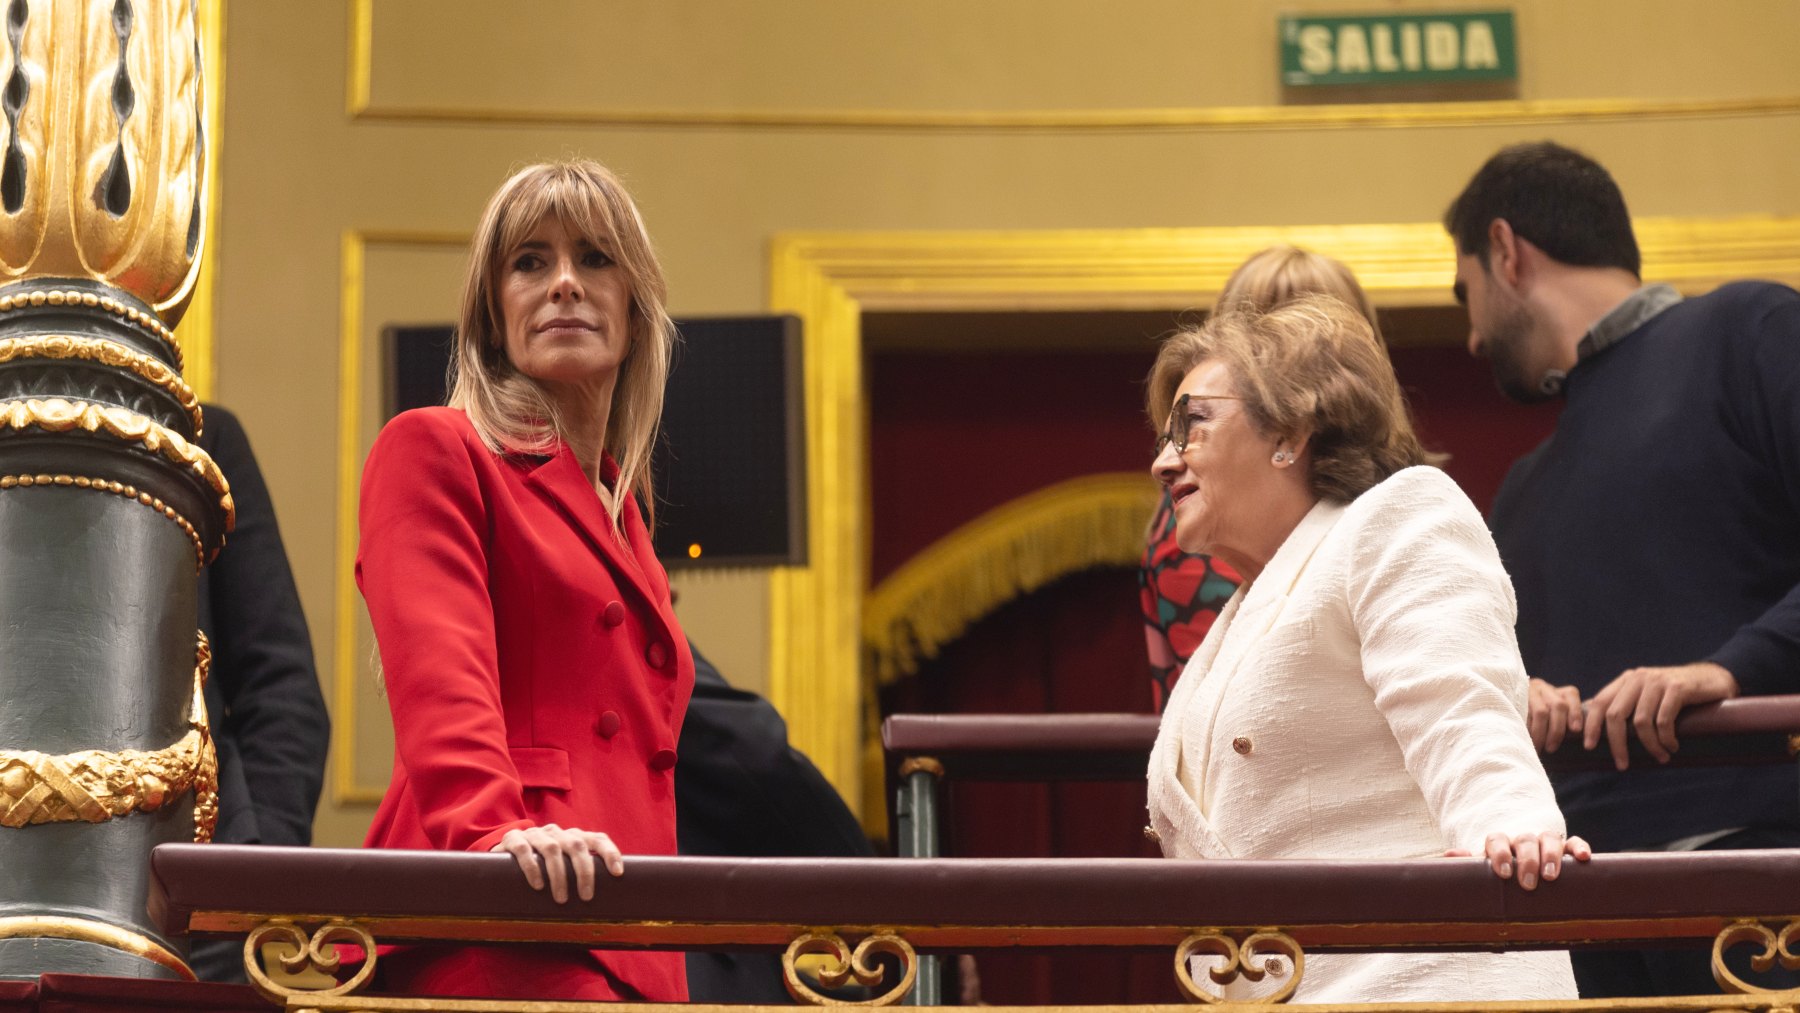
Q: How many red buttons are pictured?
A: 4